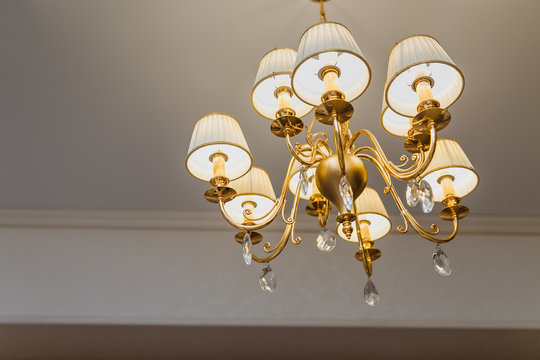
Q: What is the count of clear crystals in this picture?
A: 9